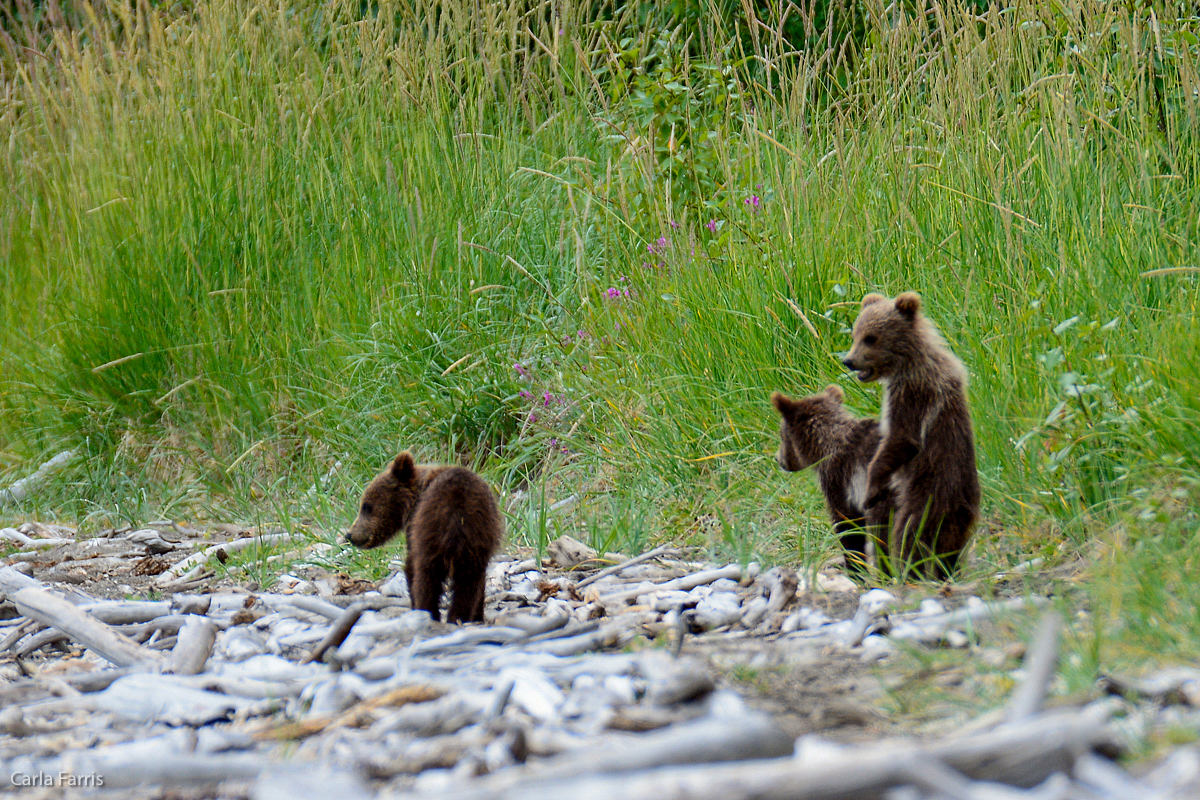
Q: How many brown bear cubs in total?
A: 3